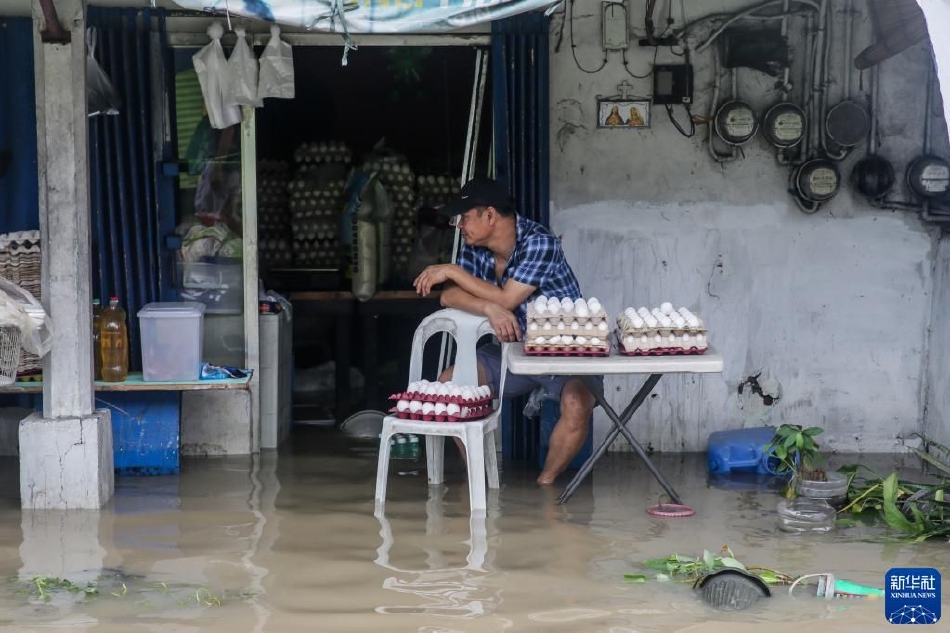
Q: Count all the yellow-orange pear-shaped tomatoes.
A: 0